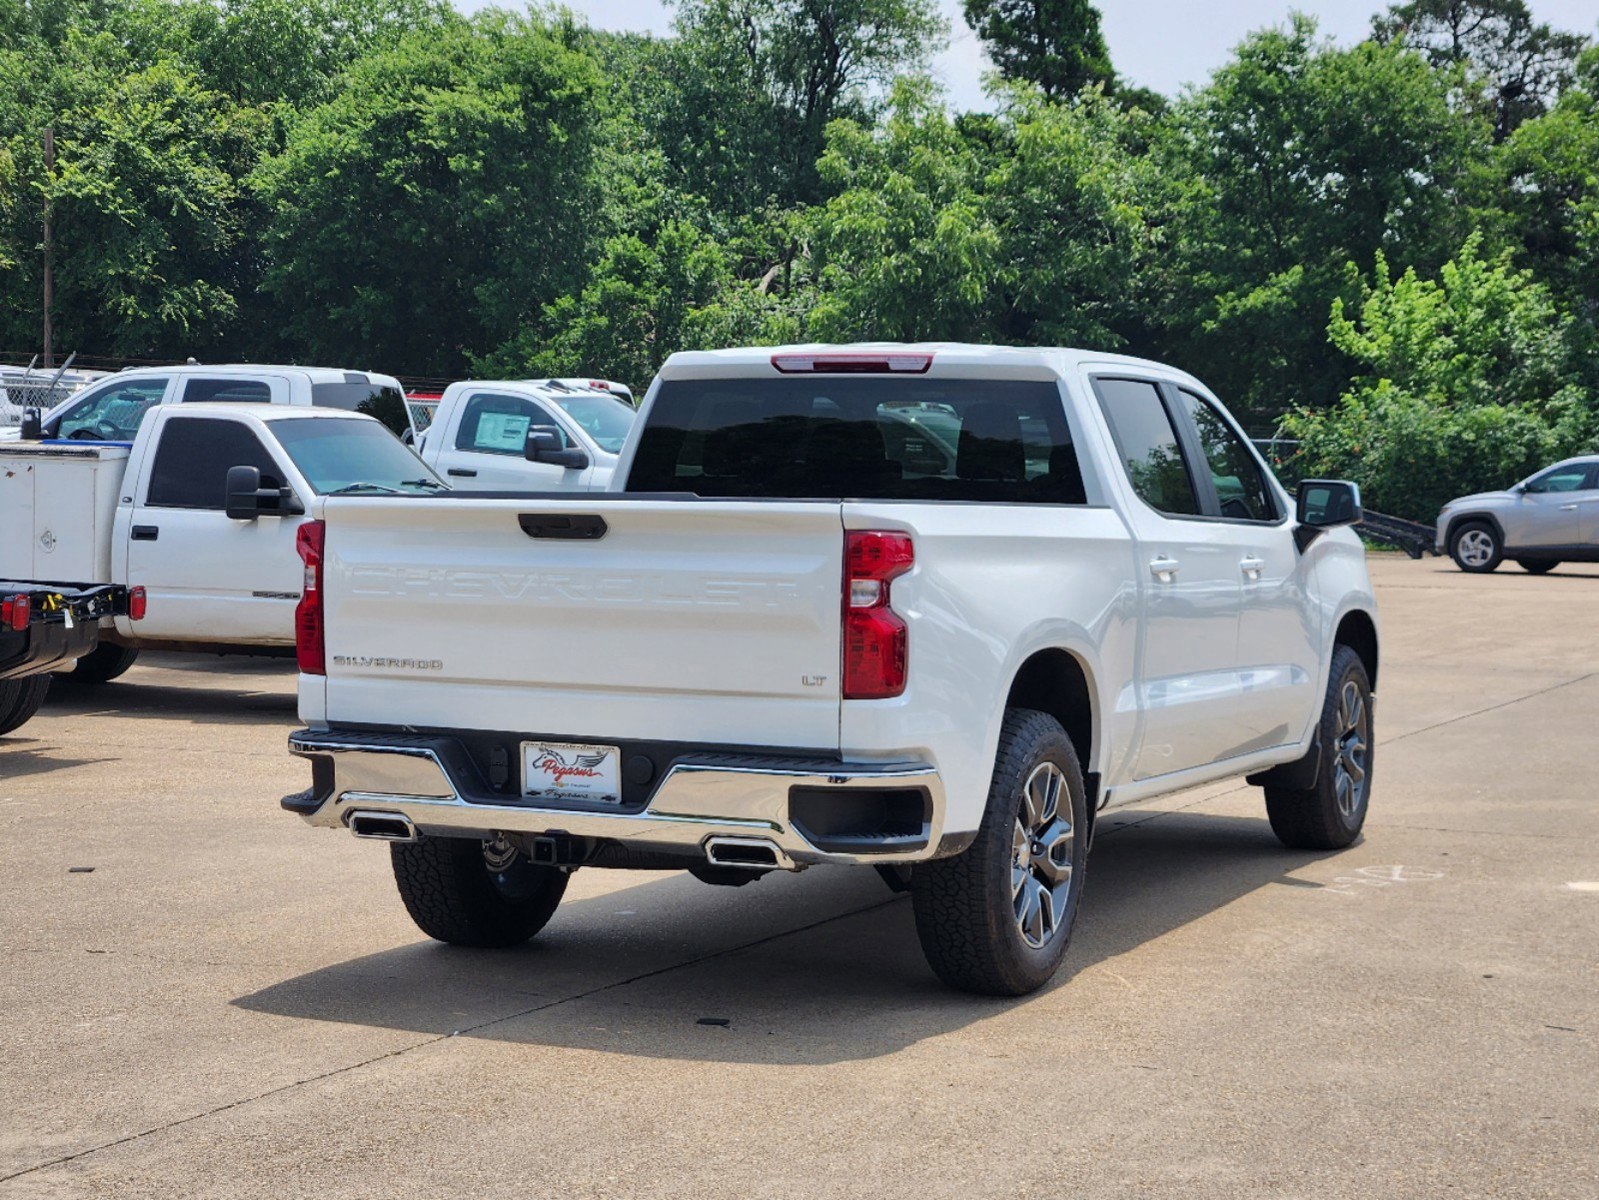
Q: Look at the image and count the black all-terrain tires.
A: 3